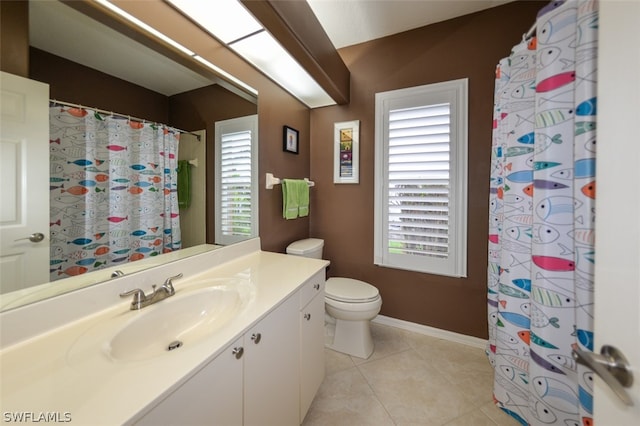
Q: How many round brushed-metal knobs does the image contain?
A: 4